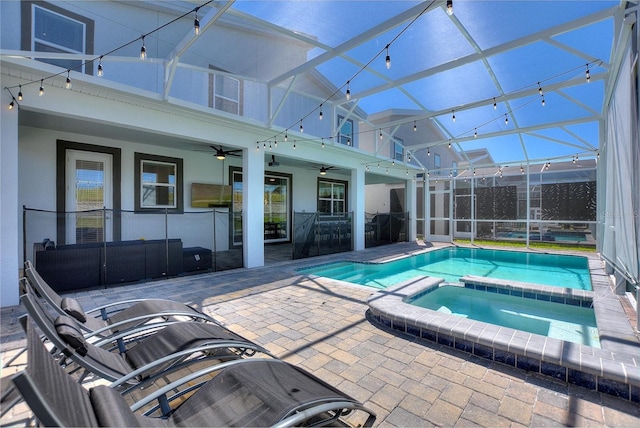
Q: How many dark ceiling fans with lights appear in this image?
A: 2